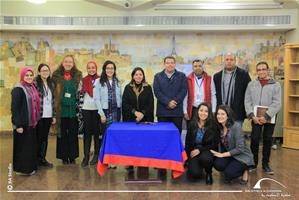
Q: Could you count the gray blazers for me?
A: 1